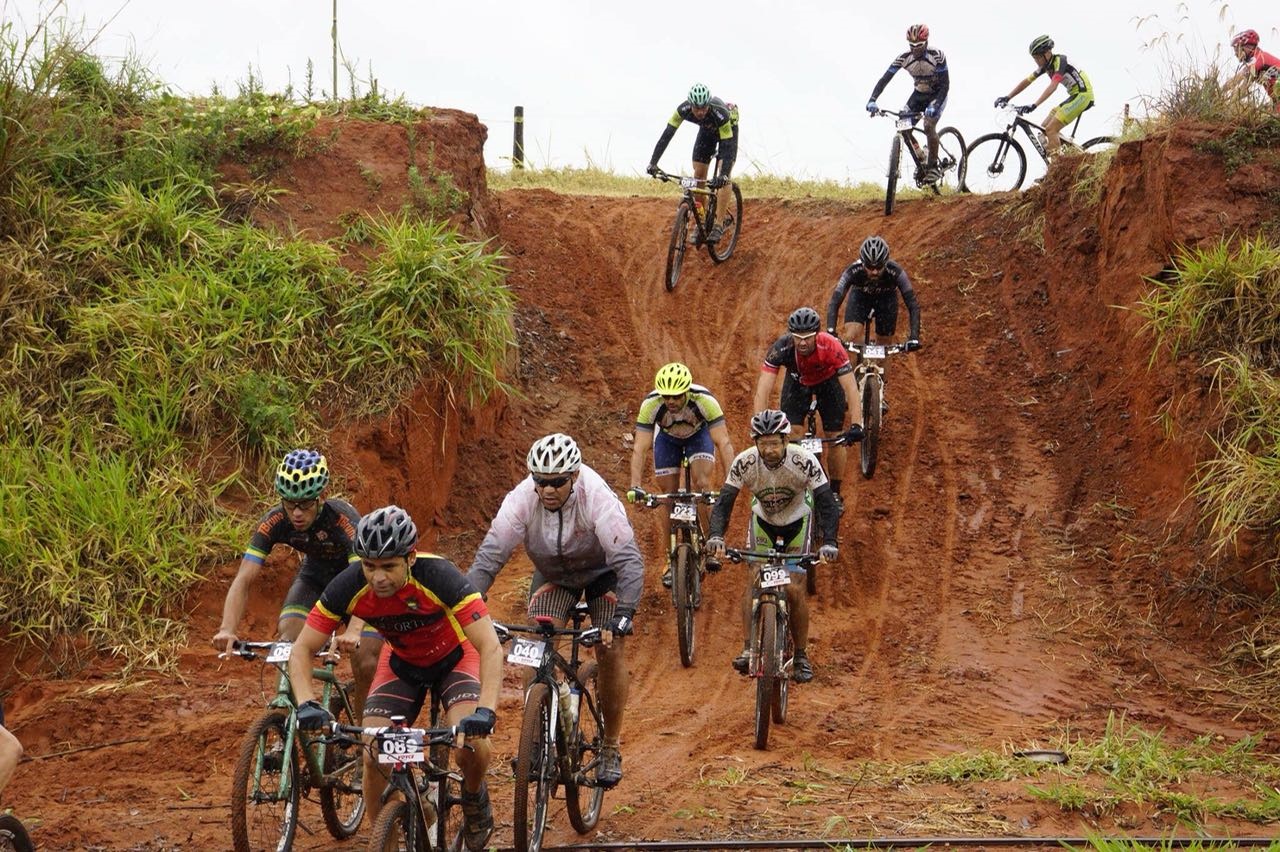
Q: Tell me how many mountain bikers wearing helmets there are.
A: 11